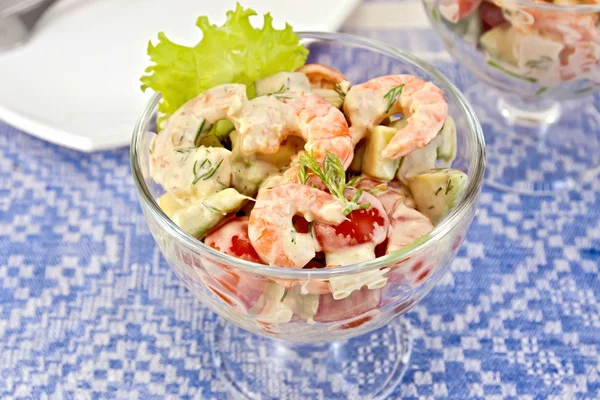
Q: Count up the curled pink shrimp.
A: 4